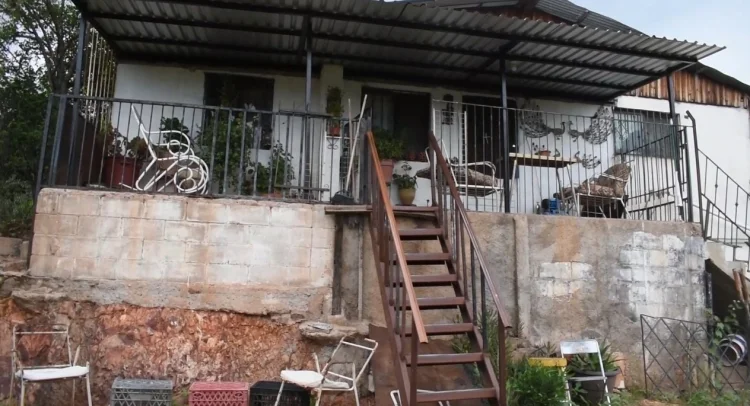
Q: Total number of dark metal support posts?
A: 4